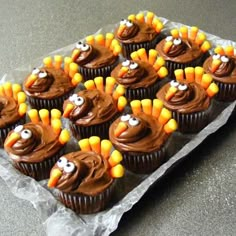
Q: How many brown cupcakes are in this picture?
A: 12